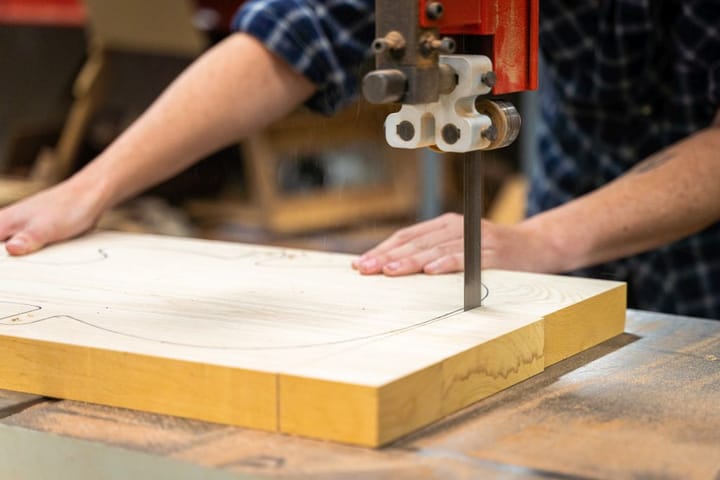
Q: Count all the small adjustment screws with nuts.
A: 2